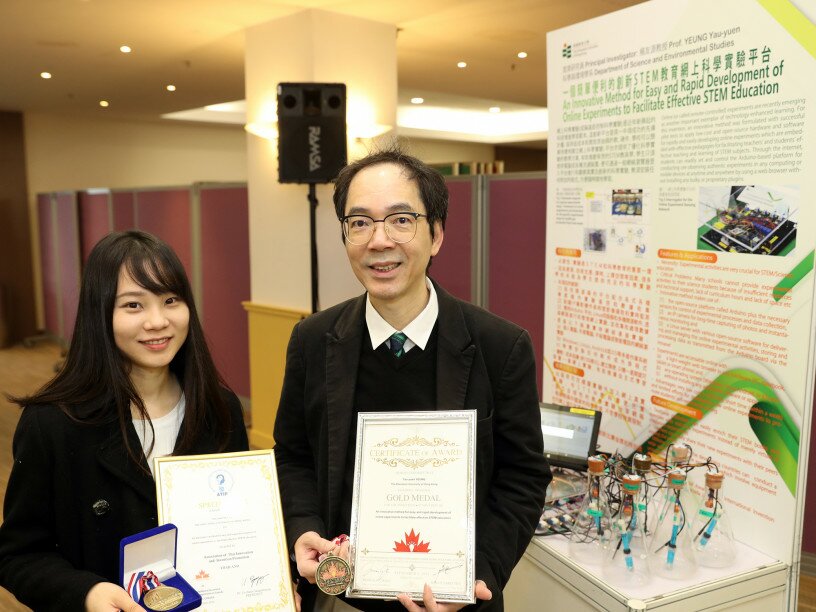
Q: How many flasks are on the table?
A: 6